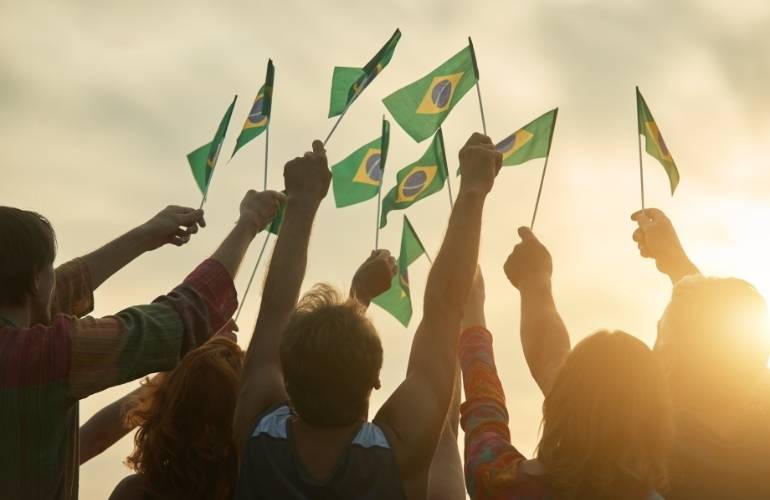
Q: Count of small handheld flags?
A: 10